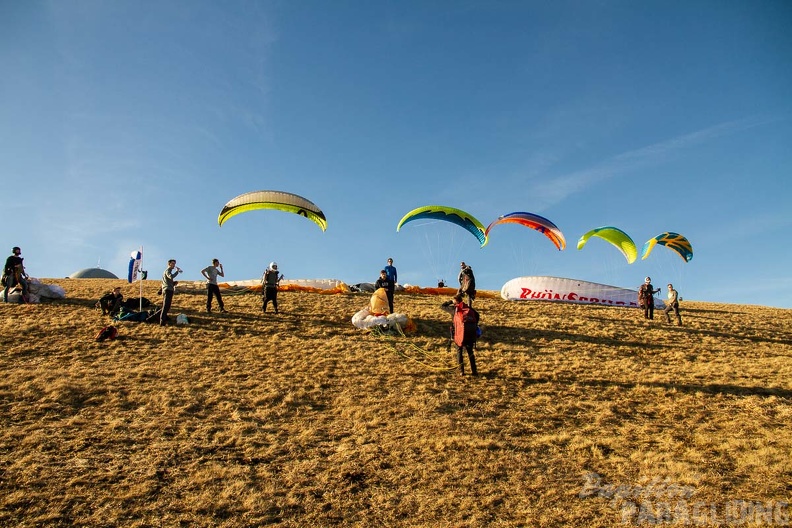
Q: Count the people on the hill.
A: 11